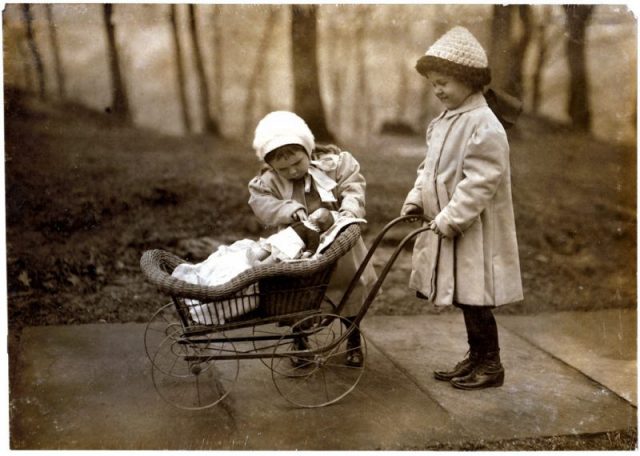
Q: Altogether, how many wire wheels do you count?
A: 4